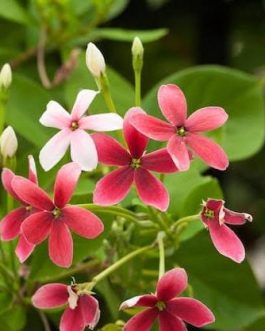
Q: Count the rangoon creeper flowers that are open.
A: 8